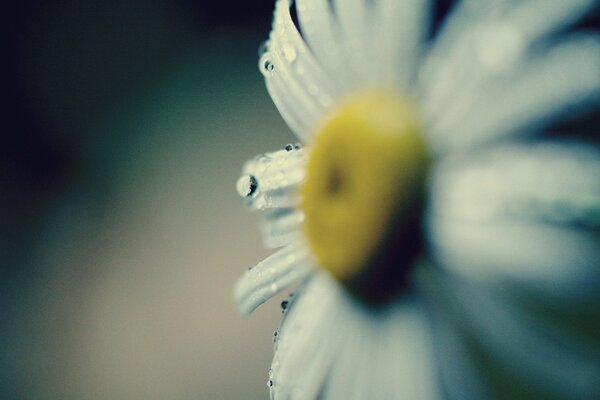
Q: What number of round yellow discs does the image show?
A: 1